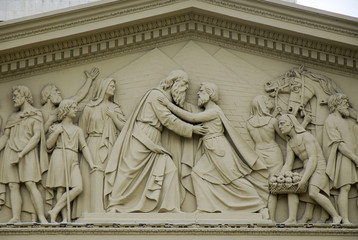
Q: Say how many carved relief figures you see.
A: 9